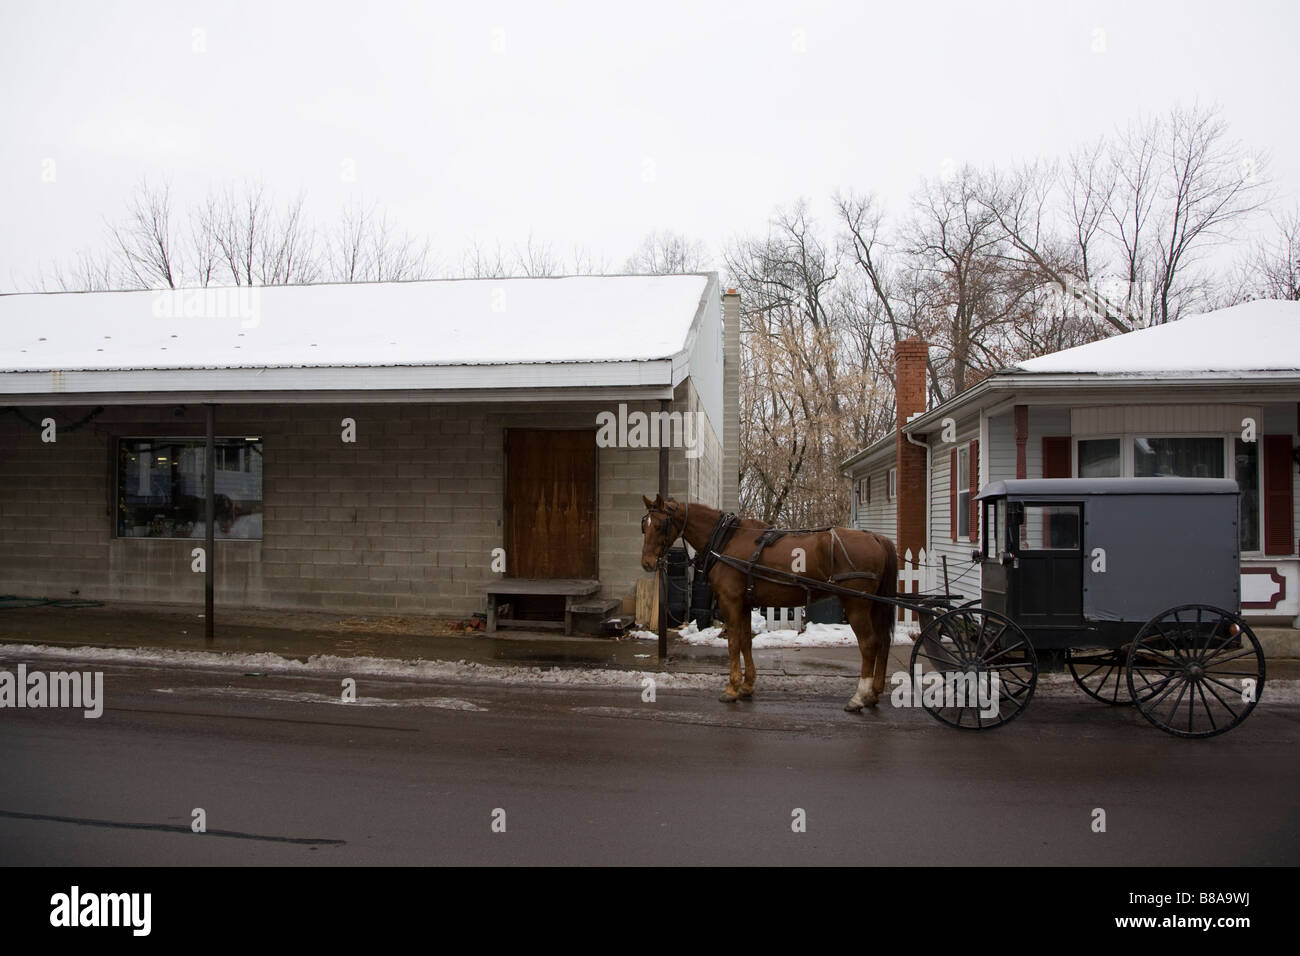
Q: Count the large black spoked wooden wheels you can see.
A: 4